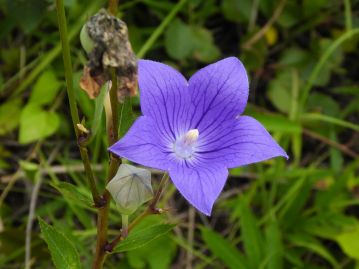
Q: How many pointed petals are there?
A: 5